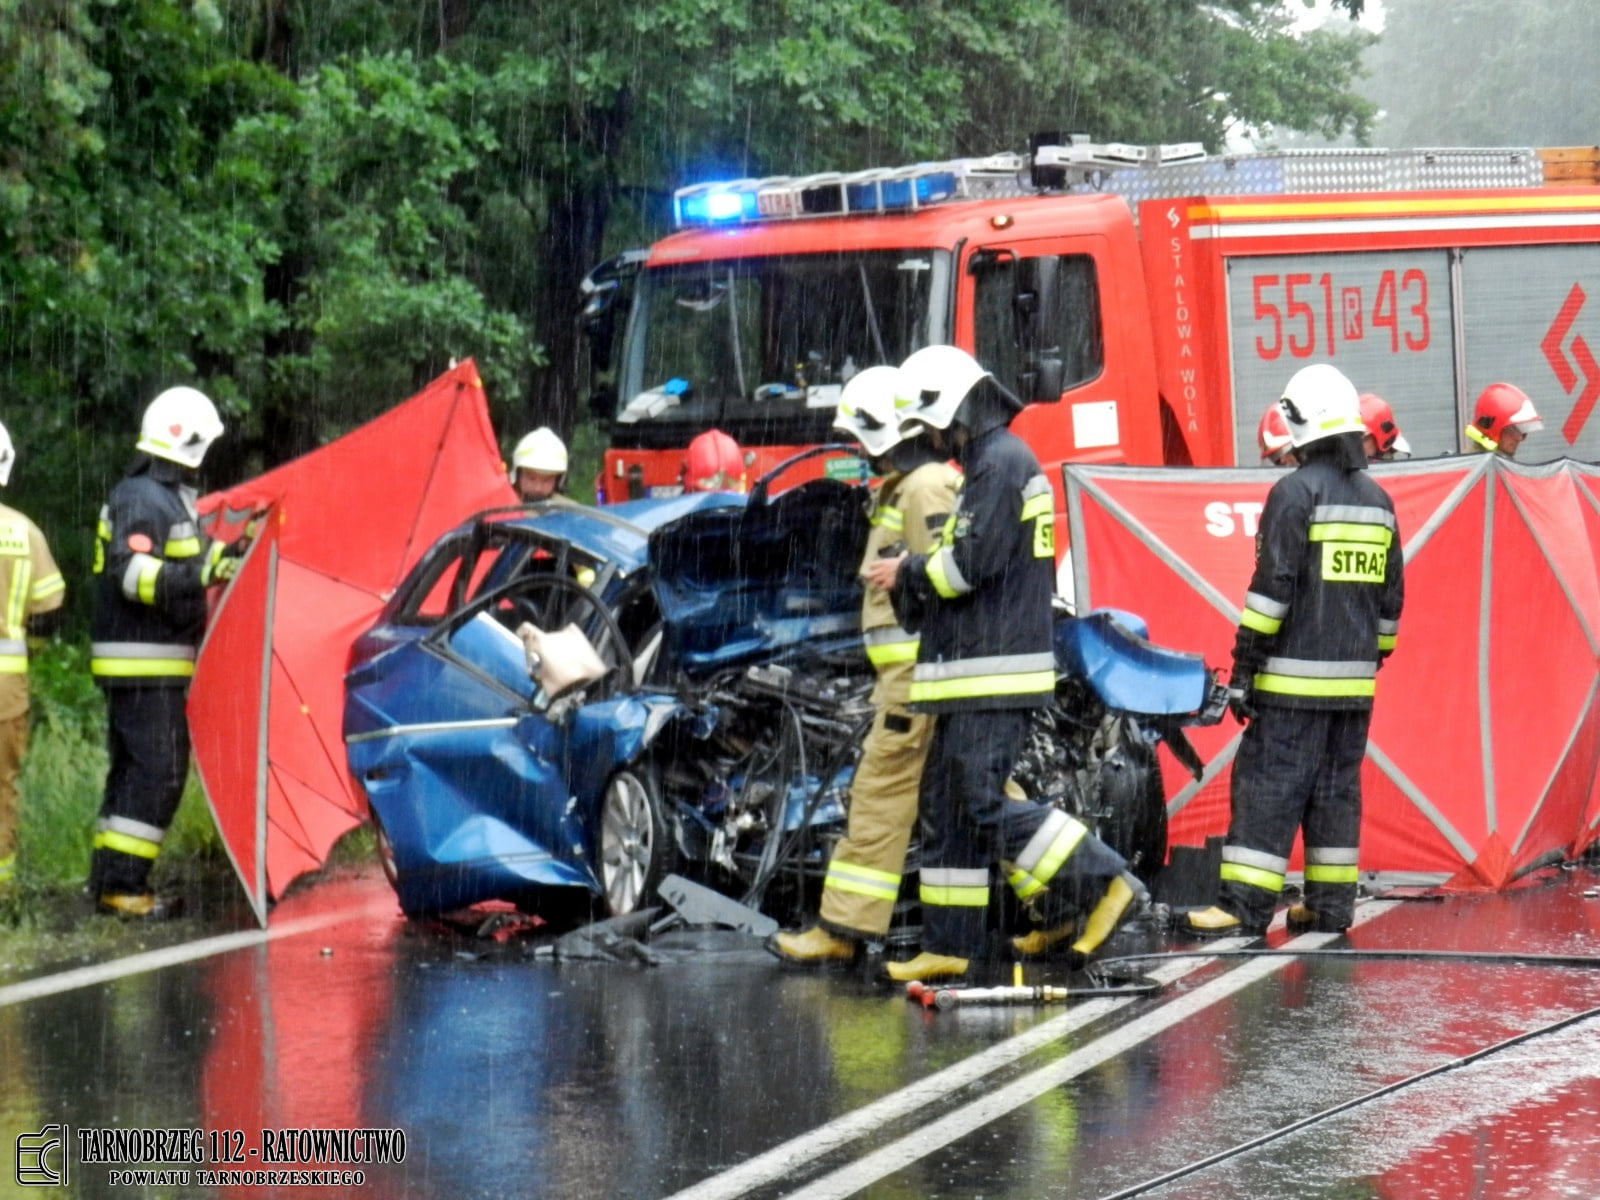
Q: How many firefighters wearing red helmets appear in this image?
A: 4